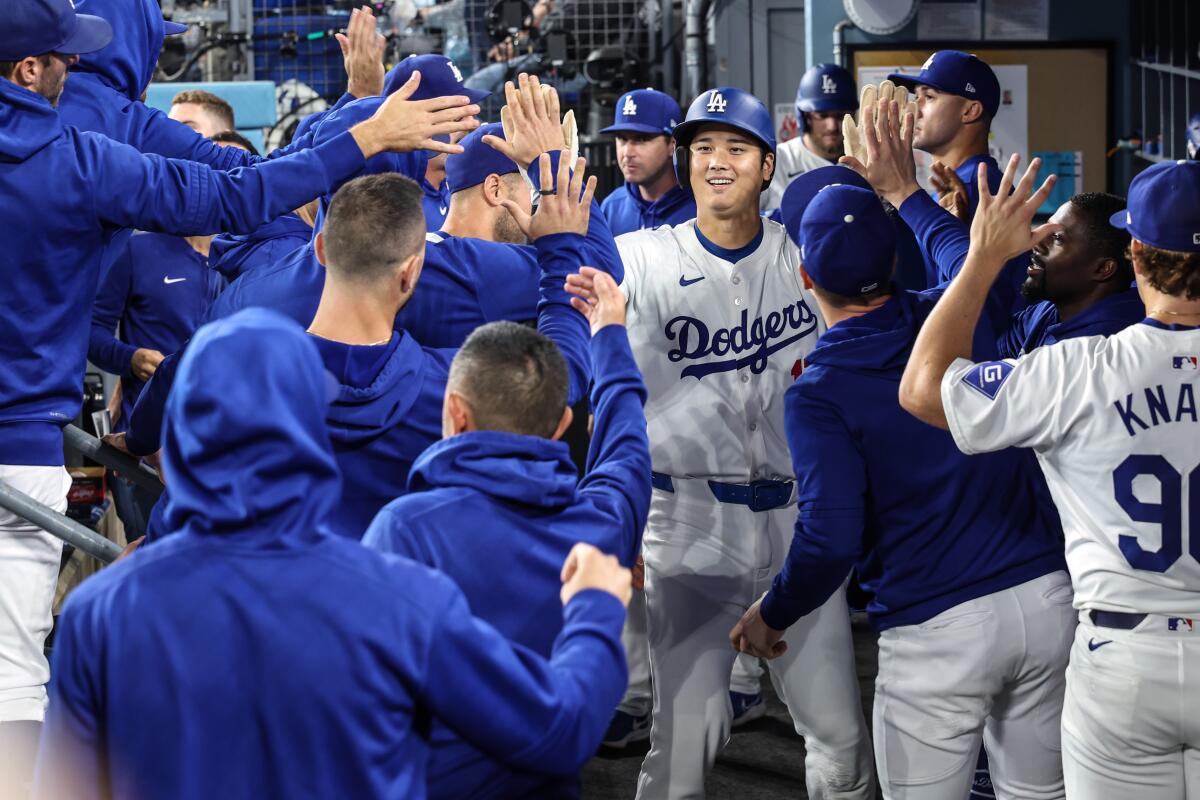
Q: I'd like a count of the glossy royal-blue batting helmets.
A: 2